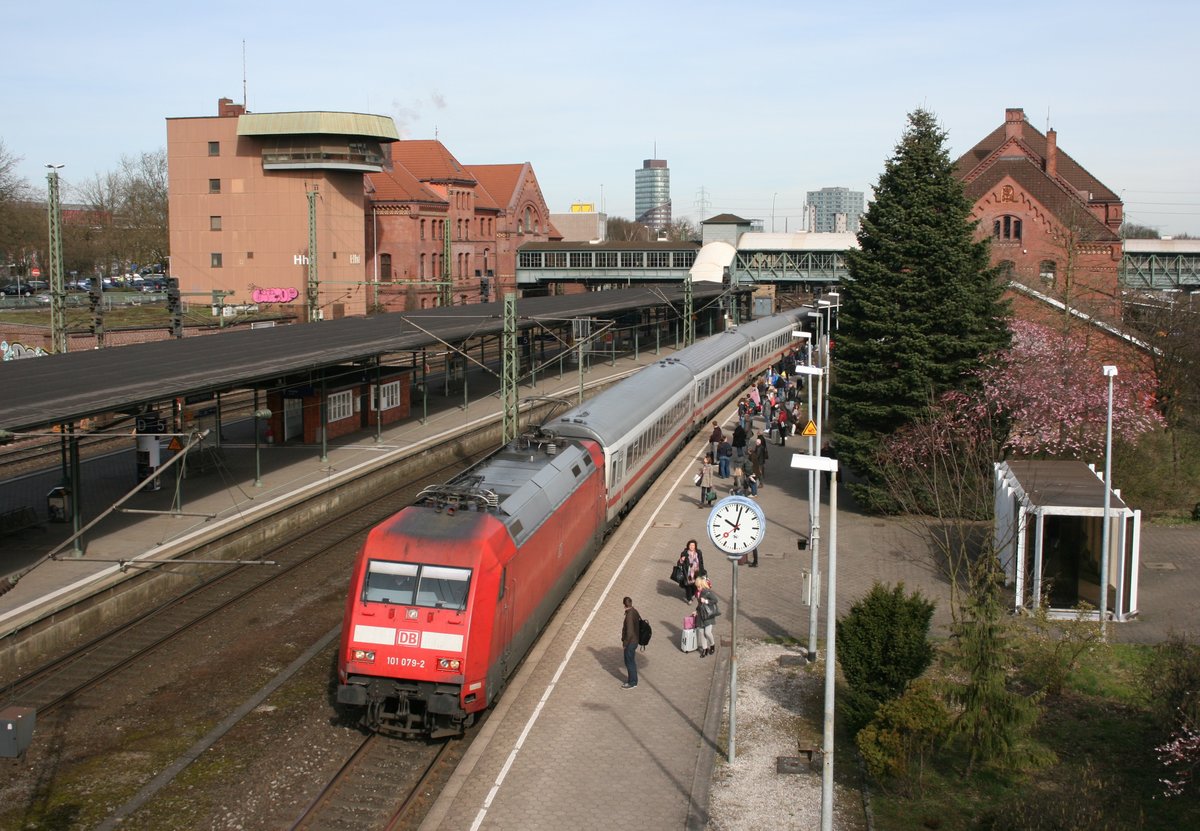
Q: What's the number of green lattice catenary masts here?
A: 5